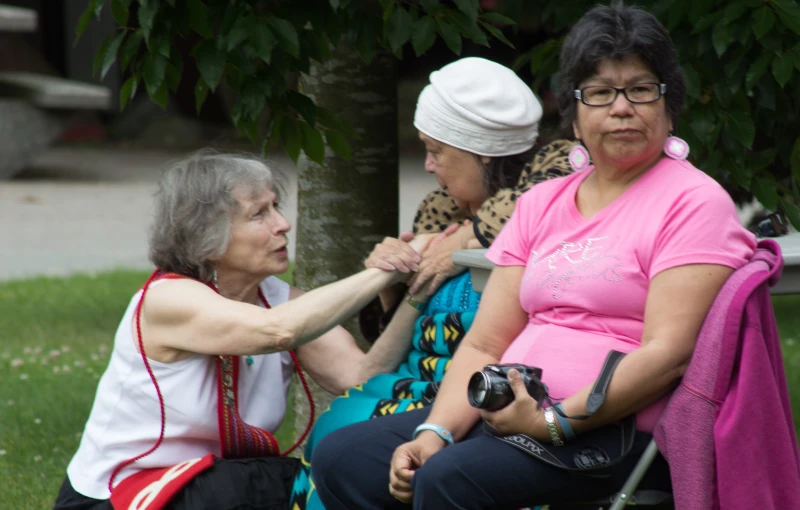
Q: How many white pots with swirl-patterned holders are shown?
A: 0